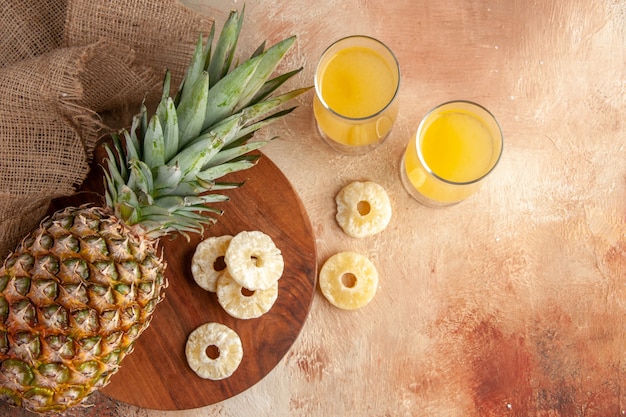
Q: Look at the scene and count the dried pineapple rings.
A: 6